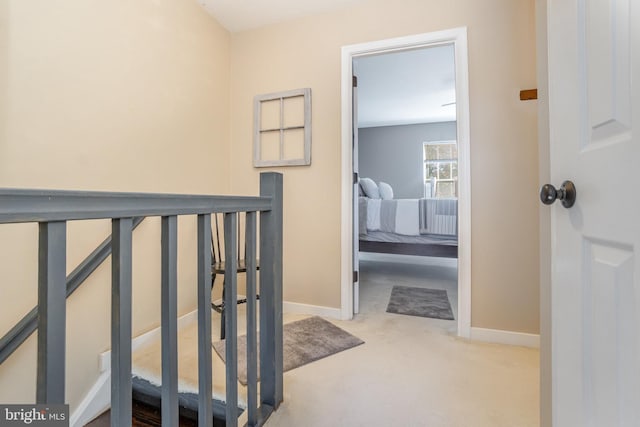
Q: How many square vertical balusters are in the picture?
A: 6